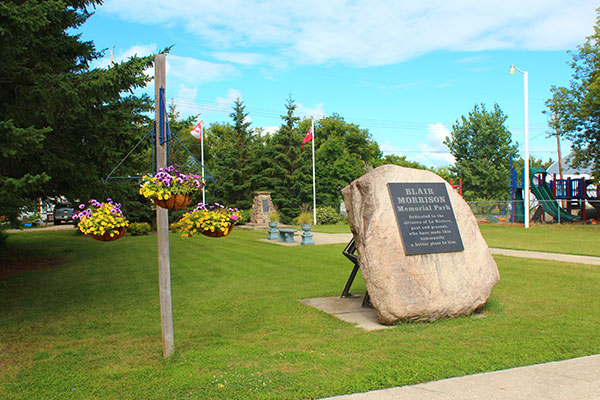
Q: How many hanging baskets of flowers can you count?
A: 3